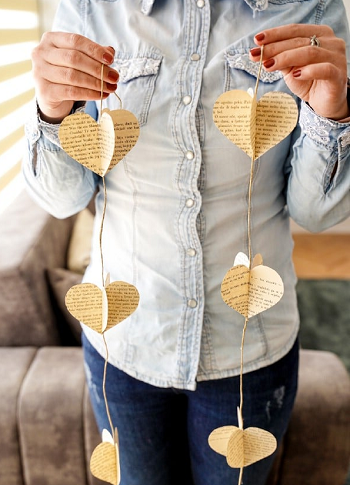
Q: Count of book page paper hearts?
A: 6